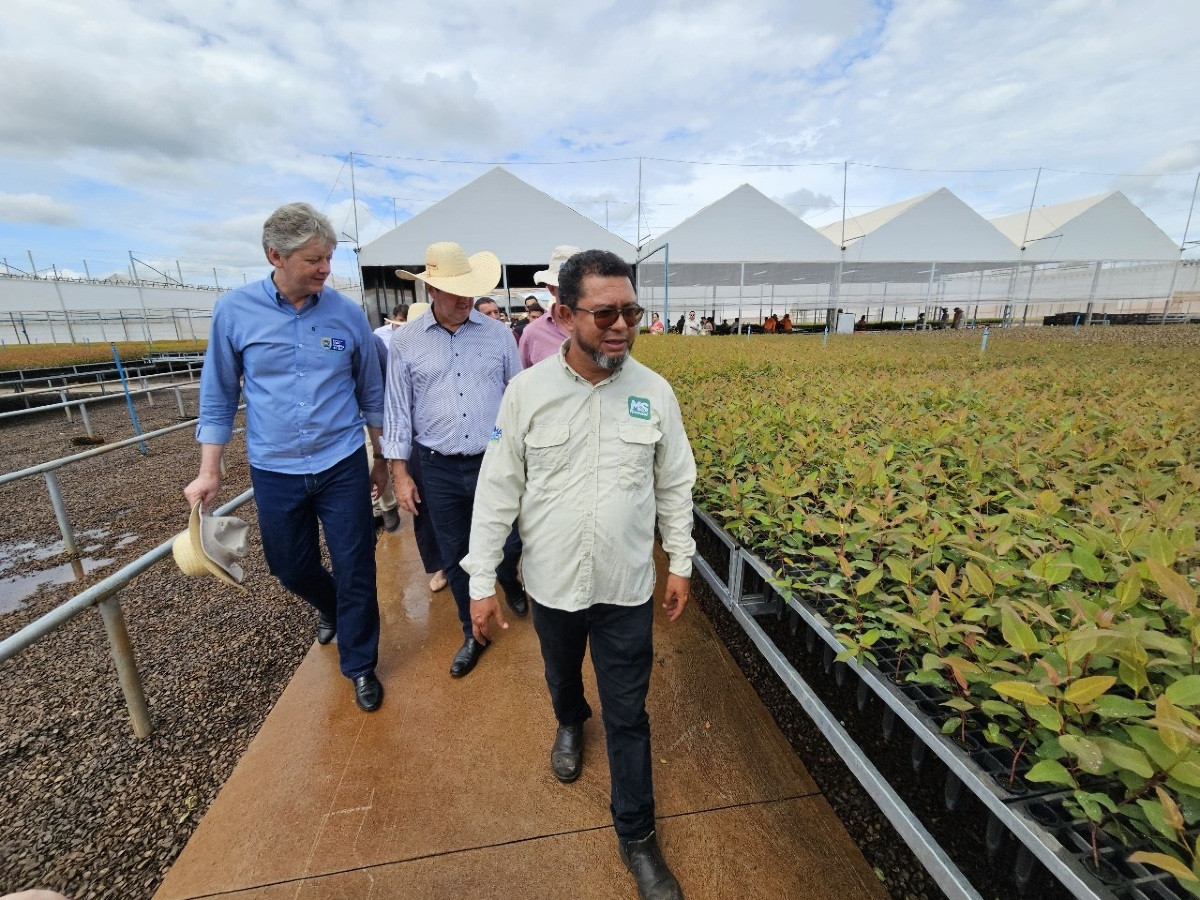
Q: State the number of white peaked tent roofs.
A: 4